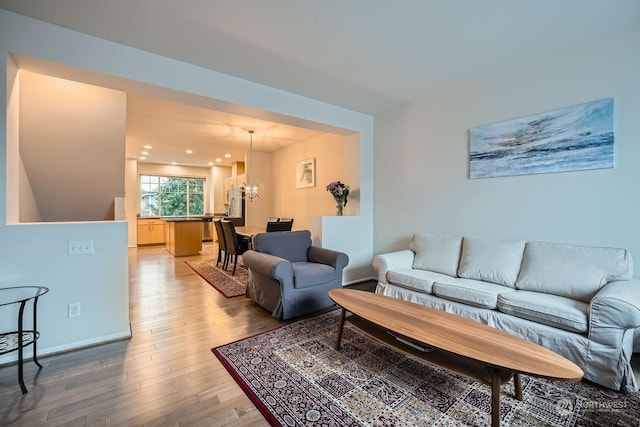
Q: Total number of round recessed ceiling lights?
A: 8